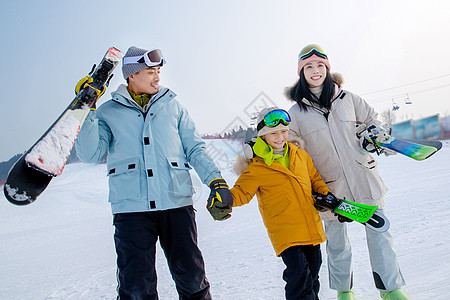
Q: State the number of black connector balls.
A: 0